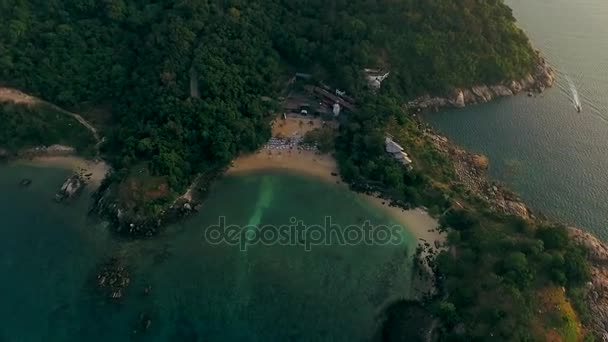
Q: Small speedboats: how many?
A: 1